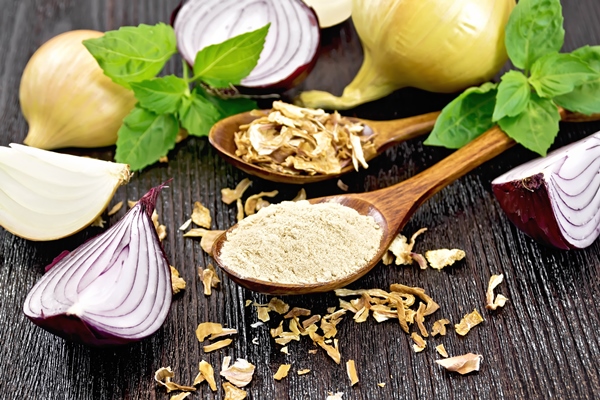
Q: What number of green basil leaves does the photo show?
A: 12